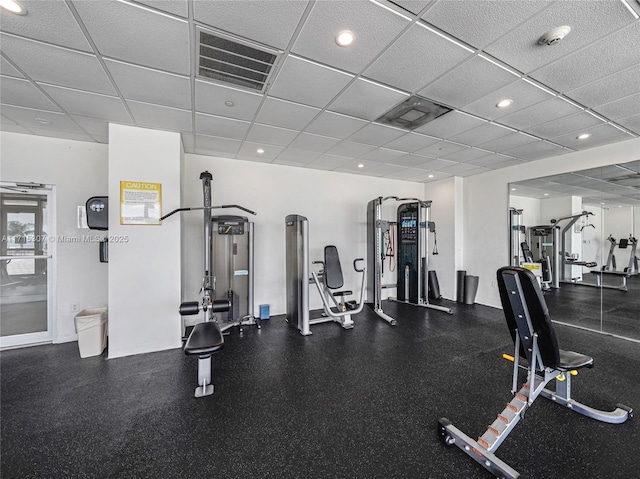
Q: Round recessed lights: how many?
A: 7